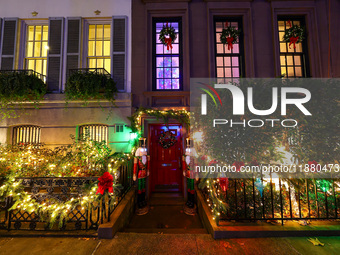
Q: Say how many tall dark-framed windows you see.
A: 3